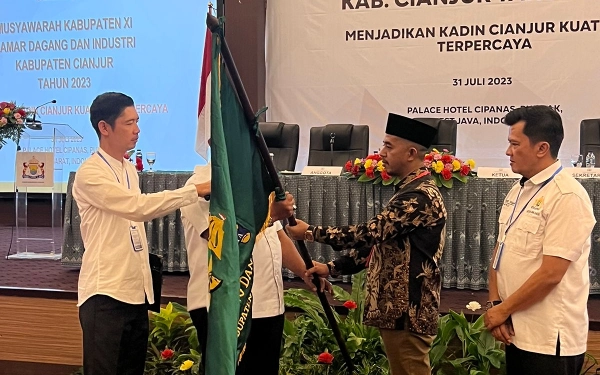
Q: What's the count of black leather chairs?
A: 4